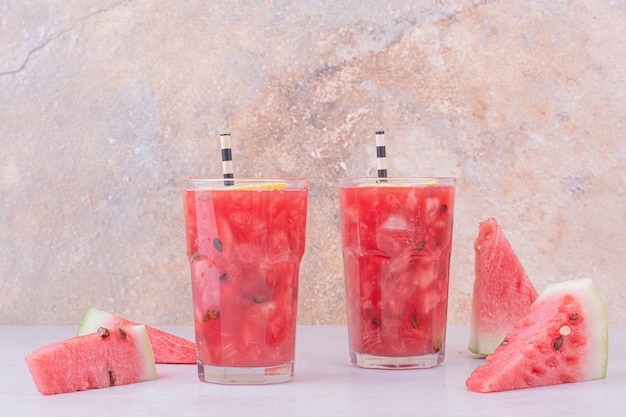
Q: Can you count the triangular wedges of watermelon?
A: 4